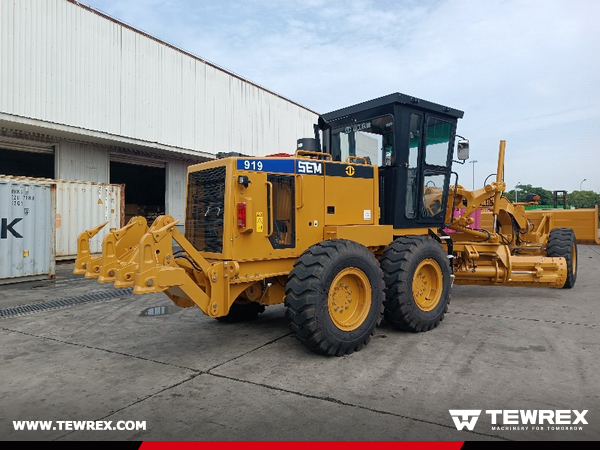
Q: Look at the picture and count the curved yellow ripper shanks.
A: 3